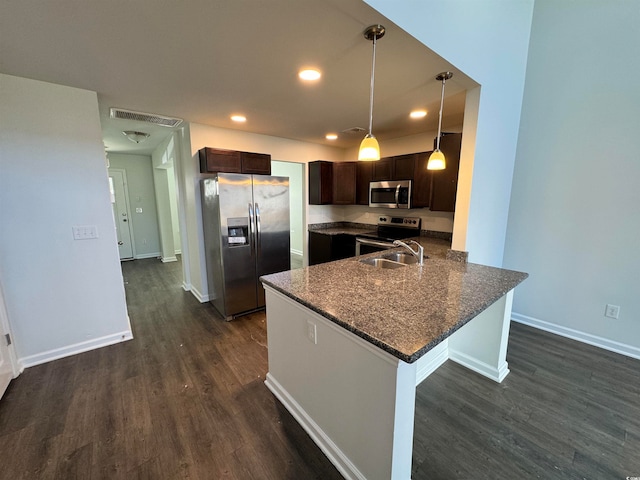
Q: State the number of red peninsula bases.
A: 0